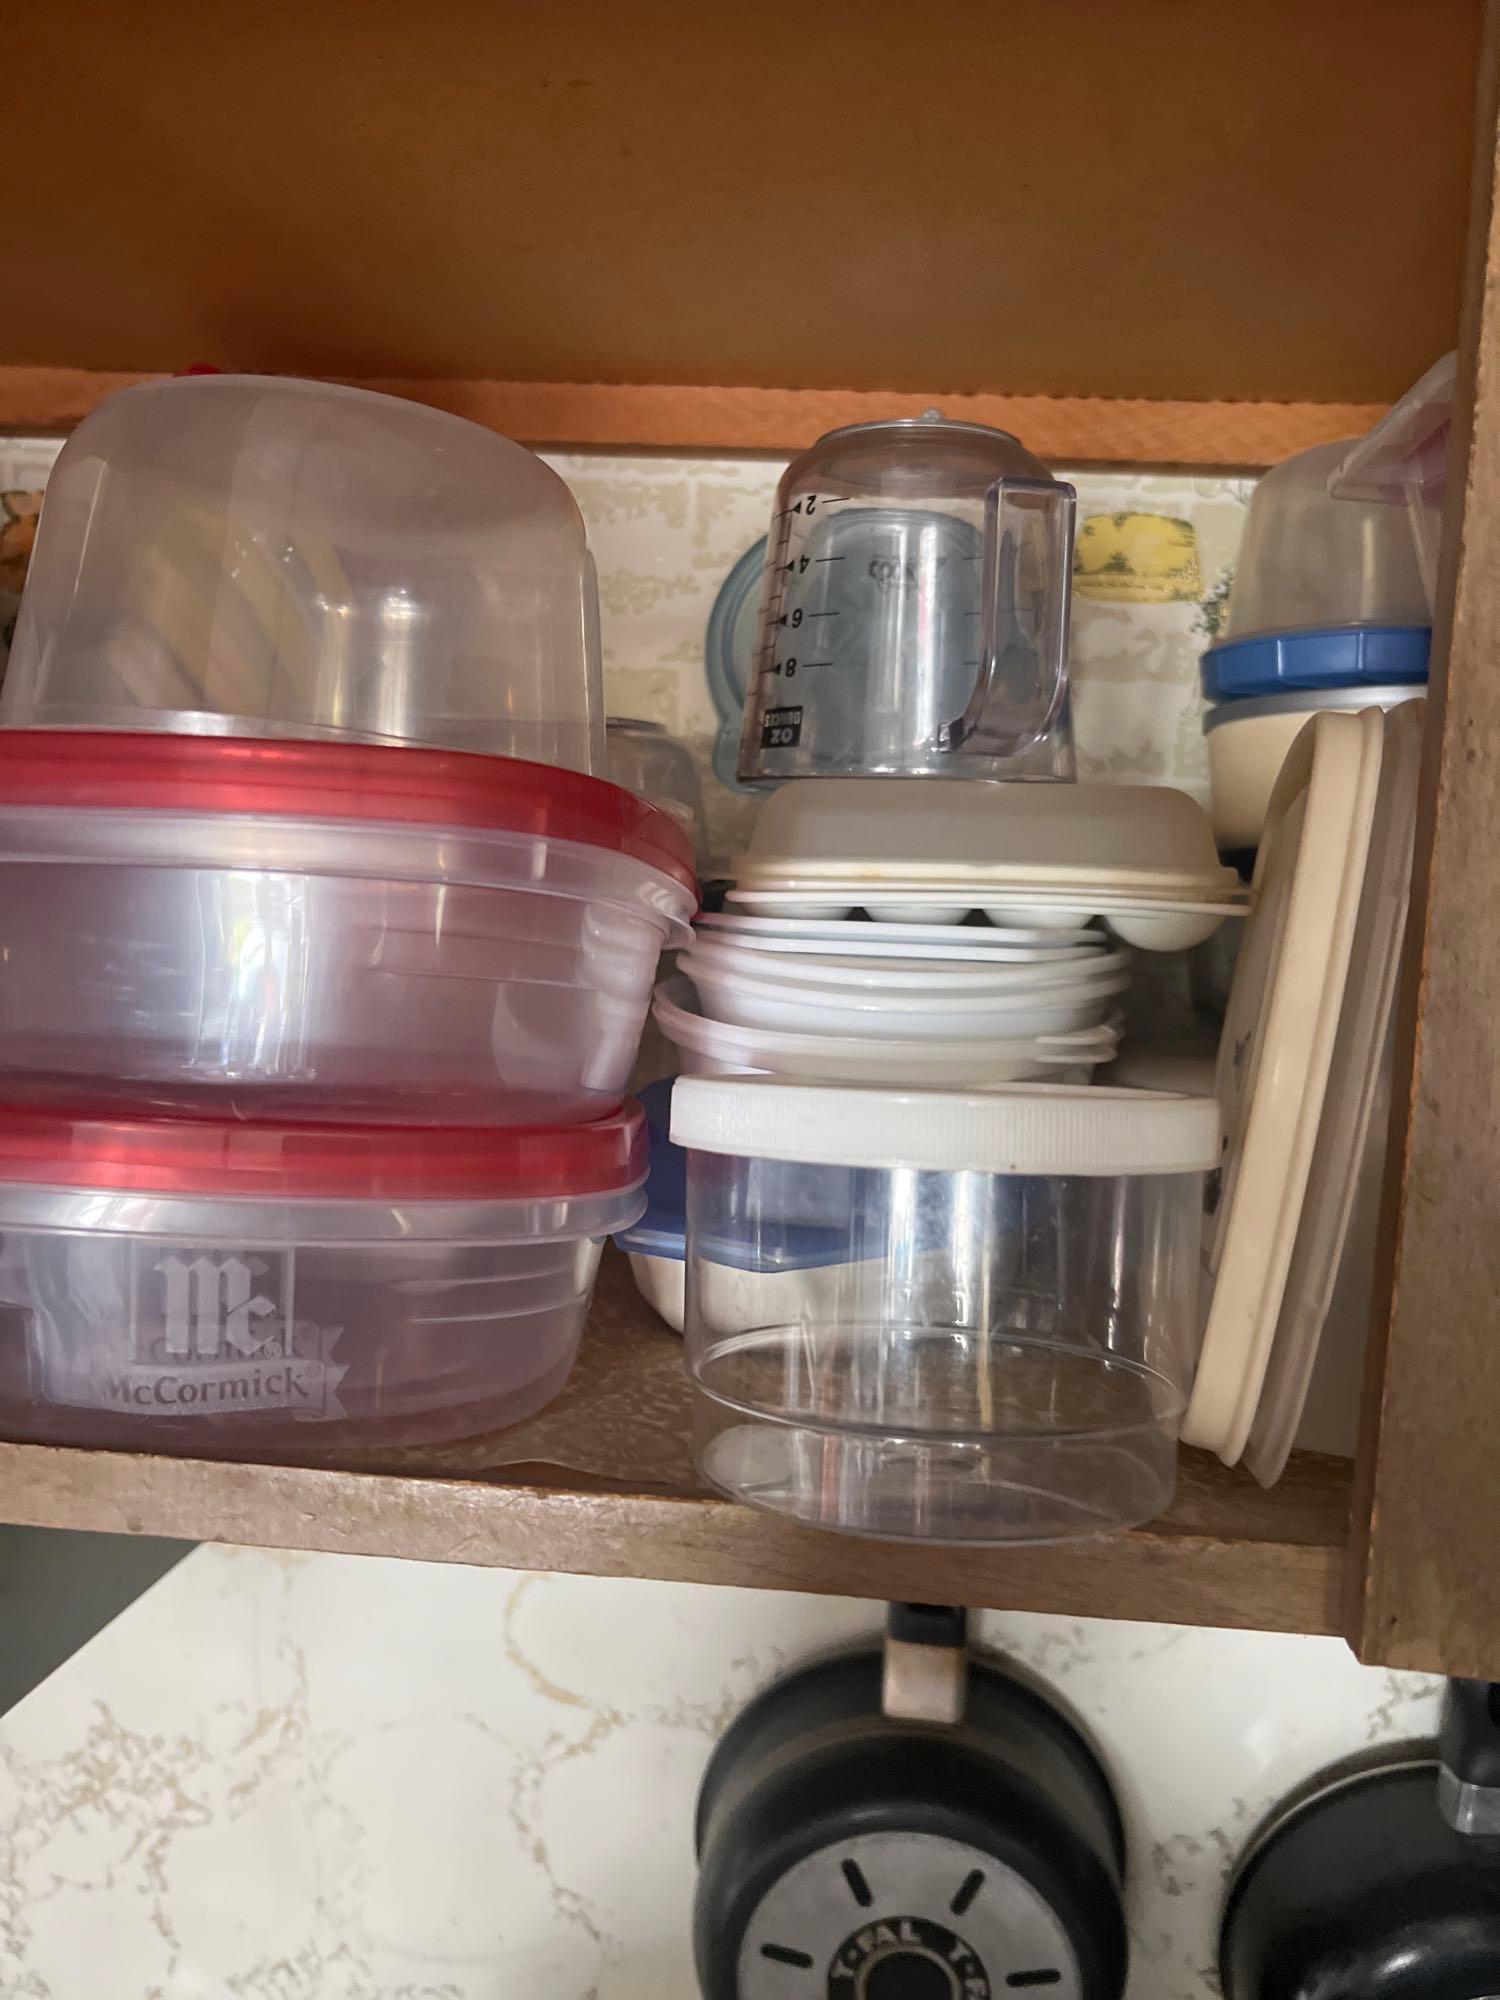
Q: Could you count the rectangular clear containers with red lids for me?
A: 2